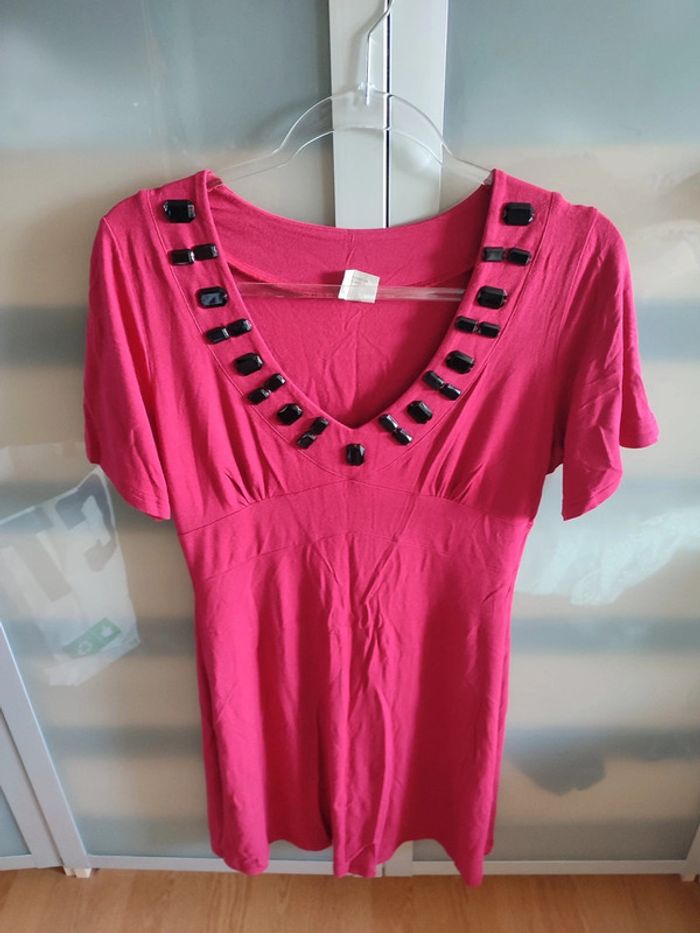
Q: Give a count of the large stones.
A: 9